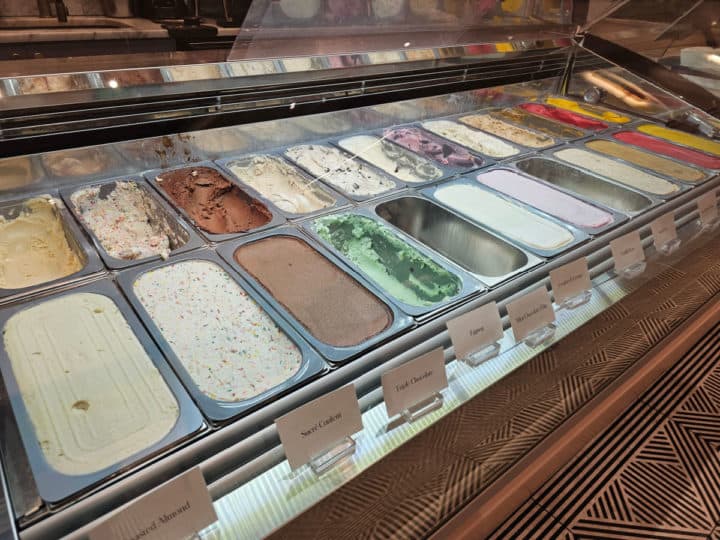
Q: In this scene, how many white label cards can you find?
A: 9